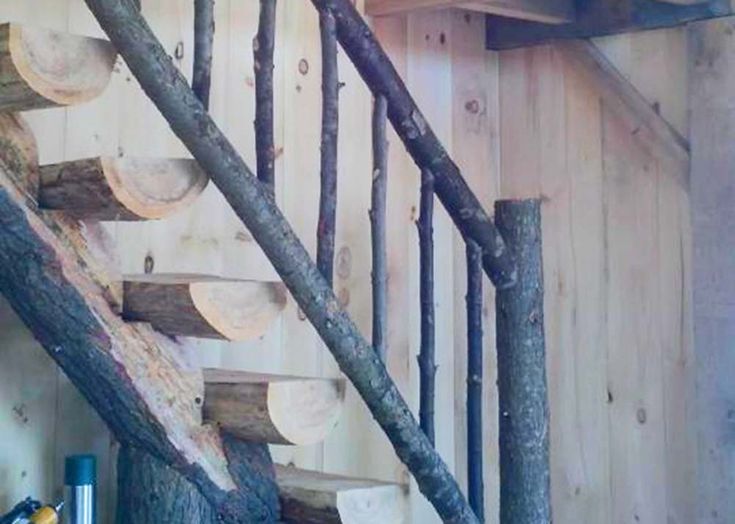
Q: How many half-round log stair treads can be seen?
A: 5